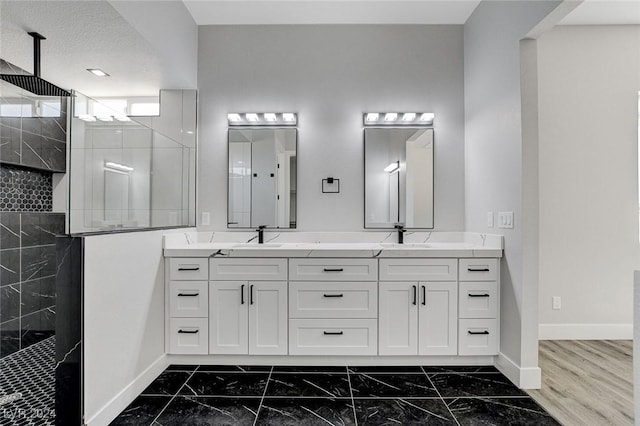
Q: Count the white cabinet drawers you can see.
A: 9